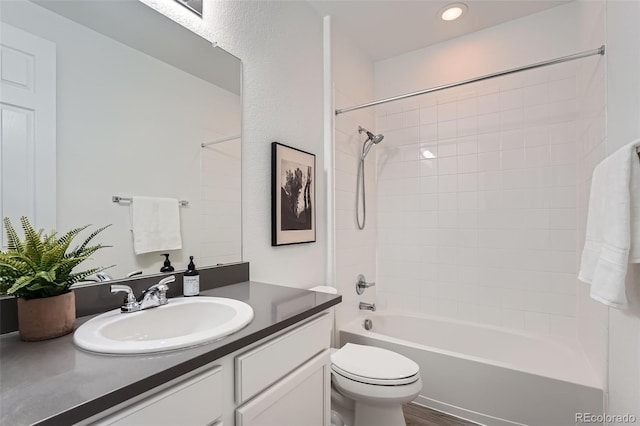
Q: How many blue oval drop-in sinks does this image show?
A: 0